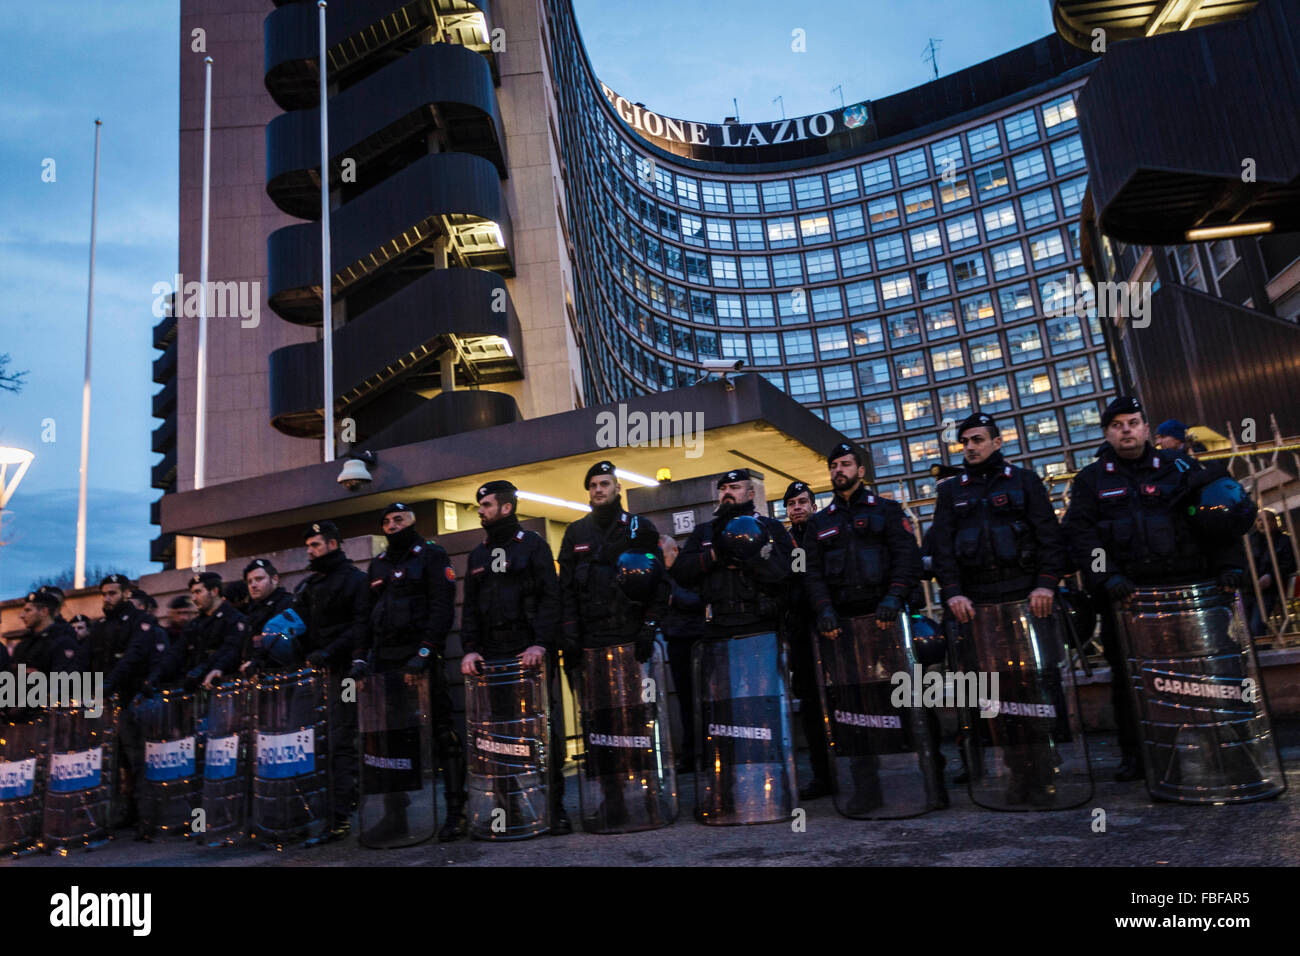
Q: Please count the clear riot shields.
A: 12